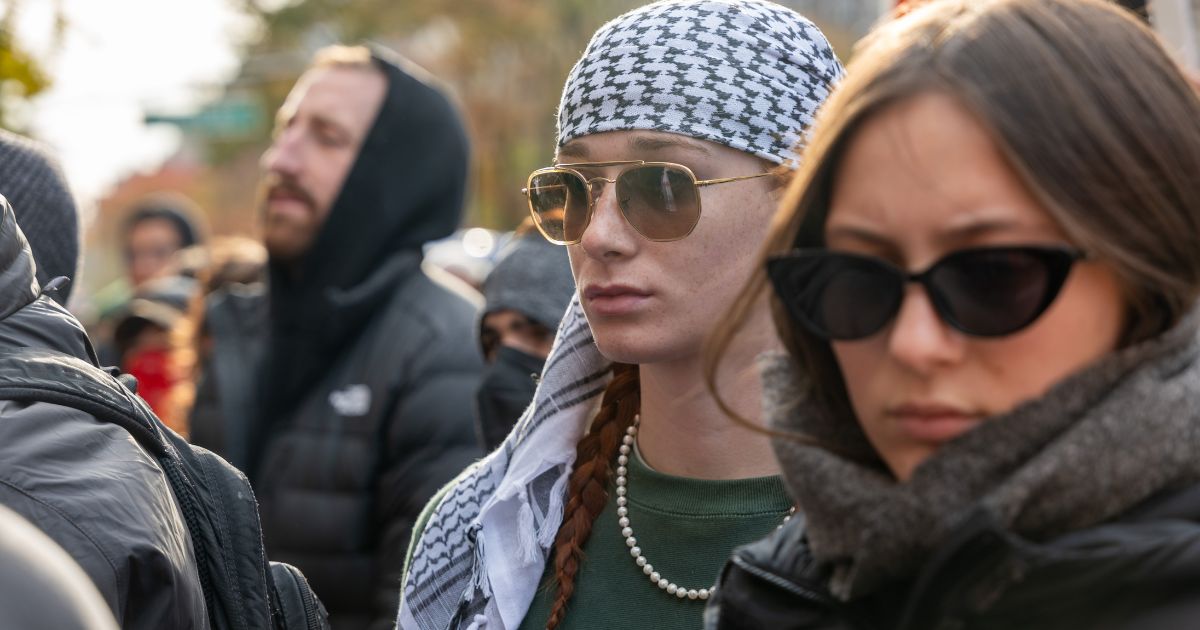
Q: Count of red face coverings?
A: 1